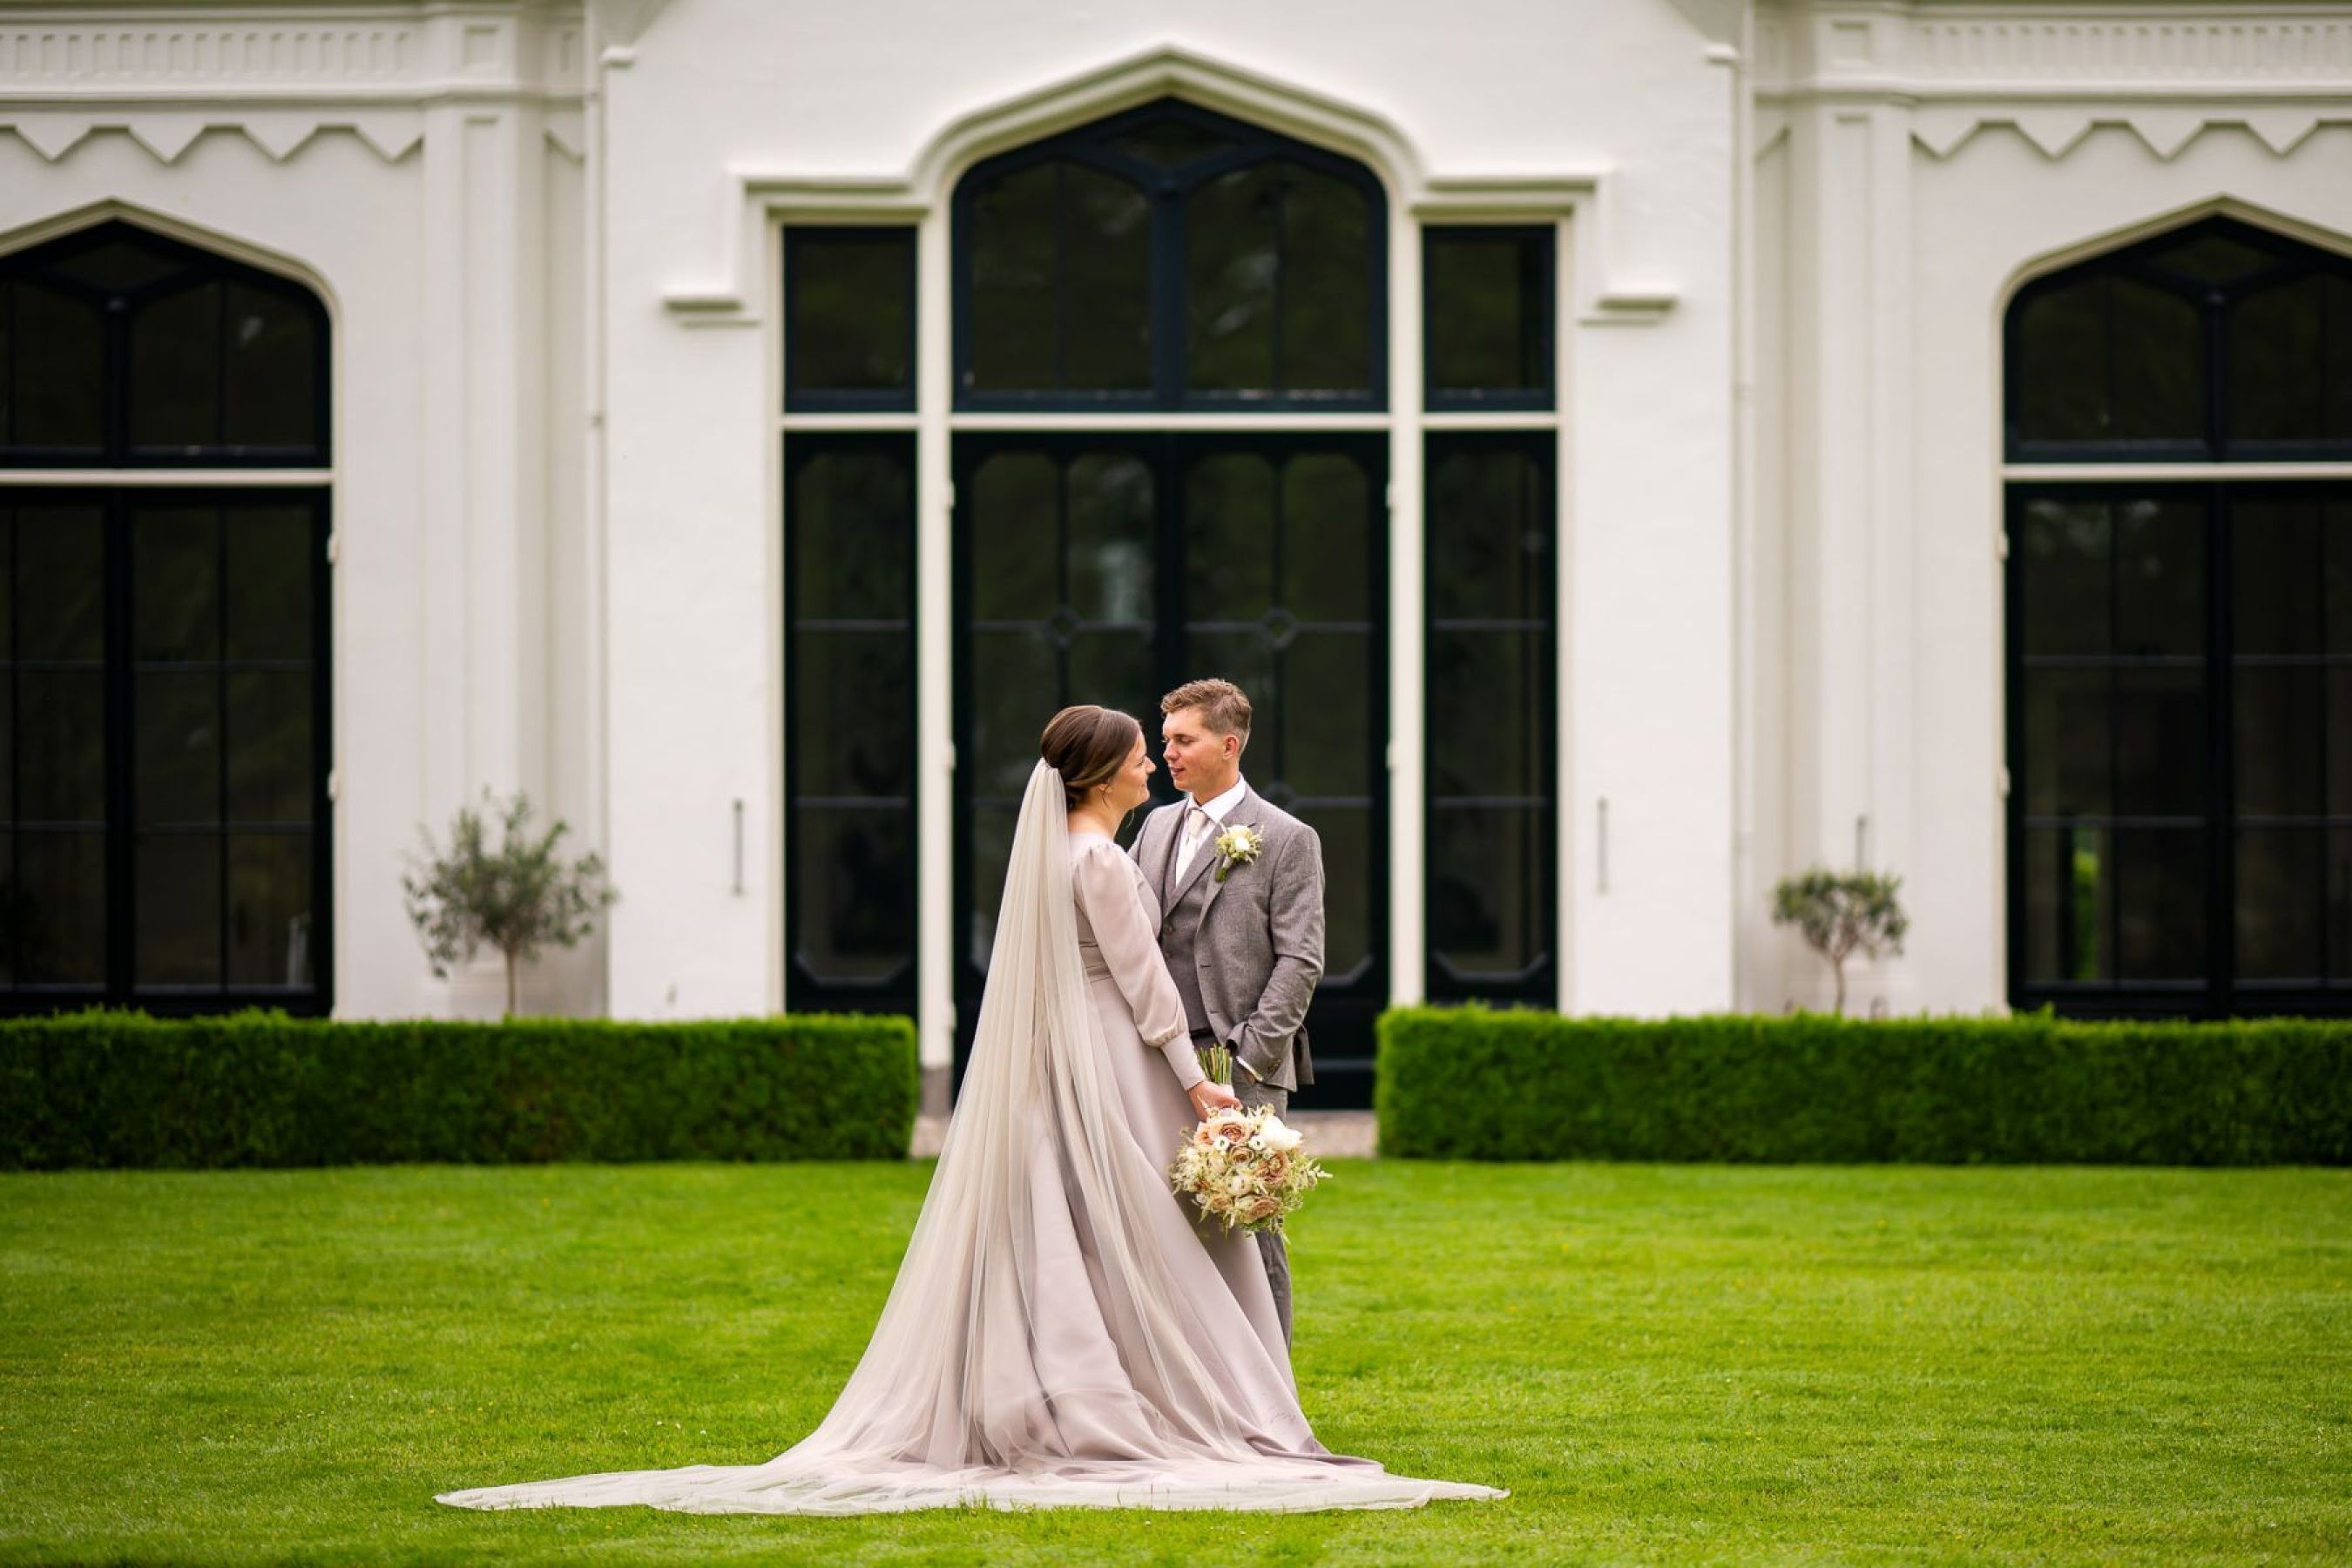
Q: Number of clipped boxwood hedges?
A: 2